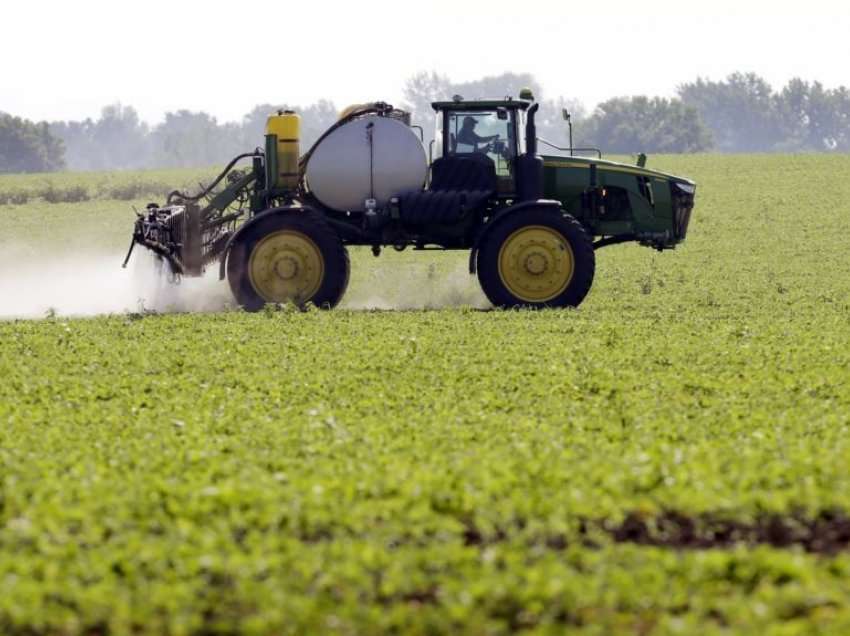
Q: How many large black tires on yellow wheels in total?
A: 2